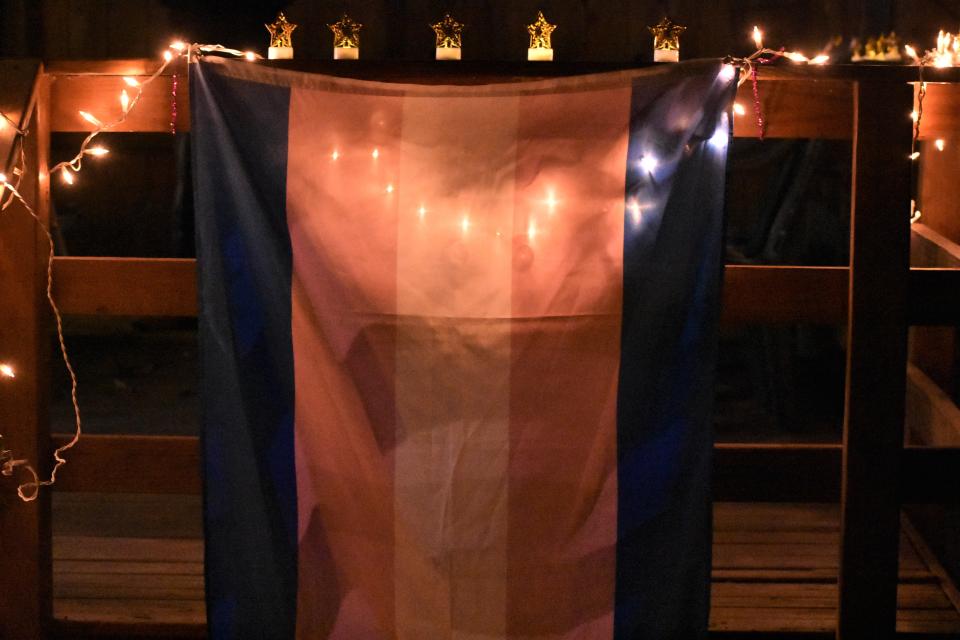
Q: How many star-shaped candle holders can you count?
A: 5